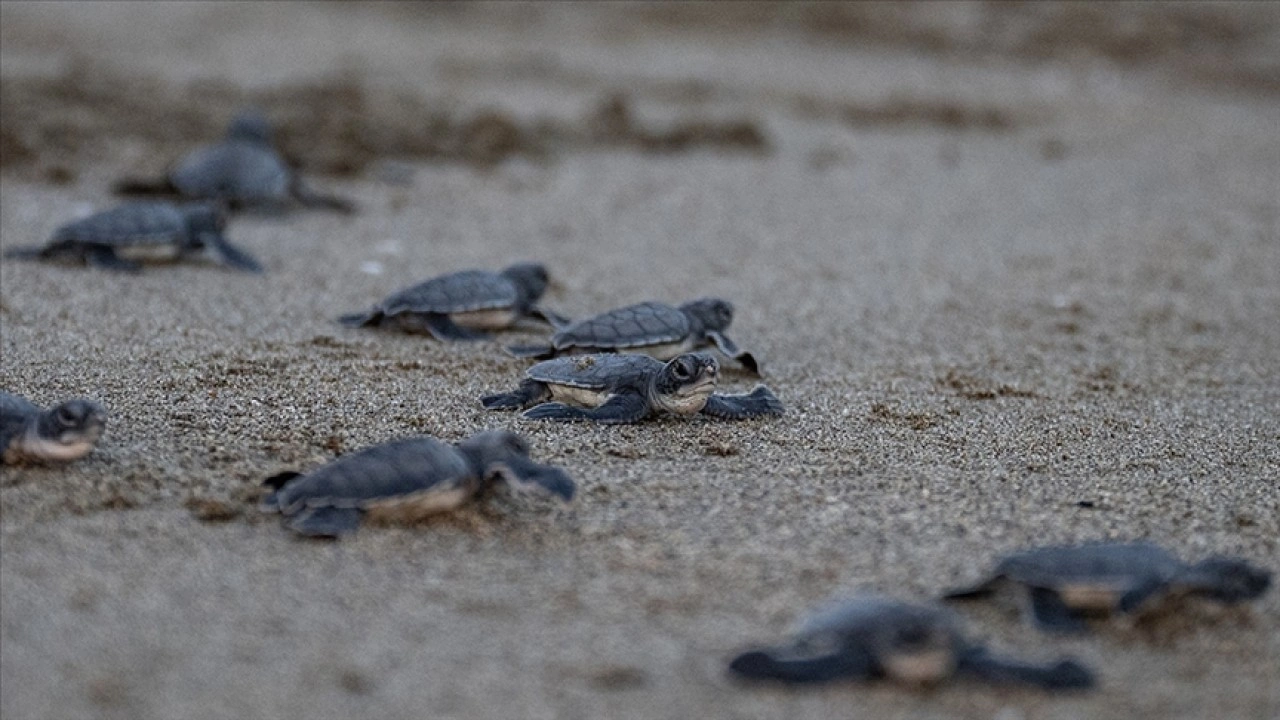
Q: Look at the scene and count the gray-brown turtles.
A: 9